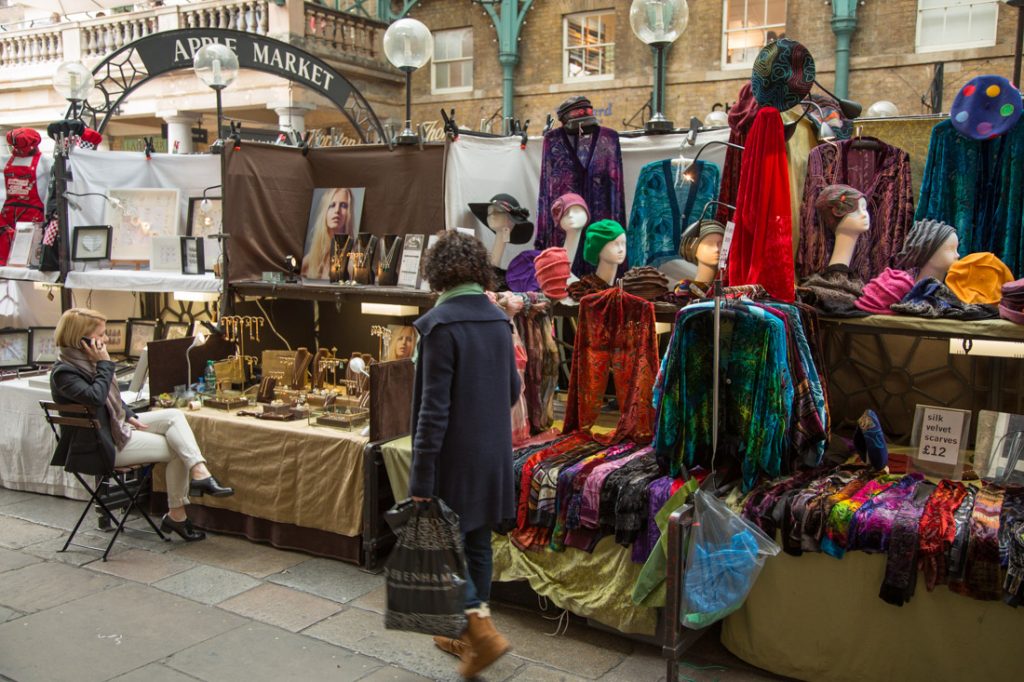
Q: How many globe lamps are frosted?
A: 0